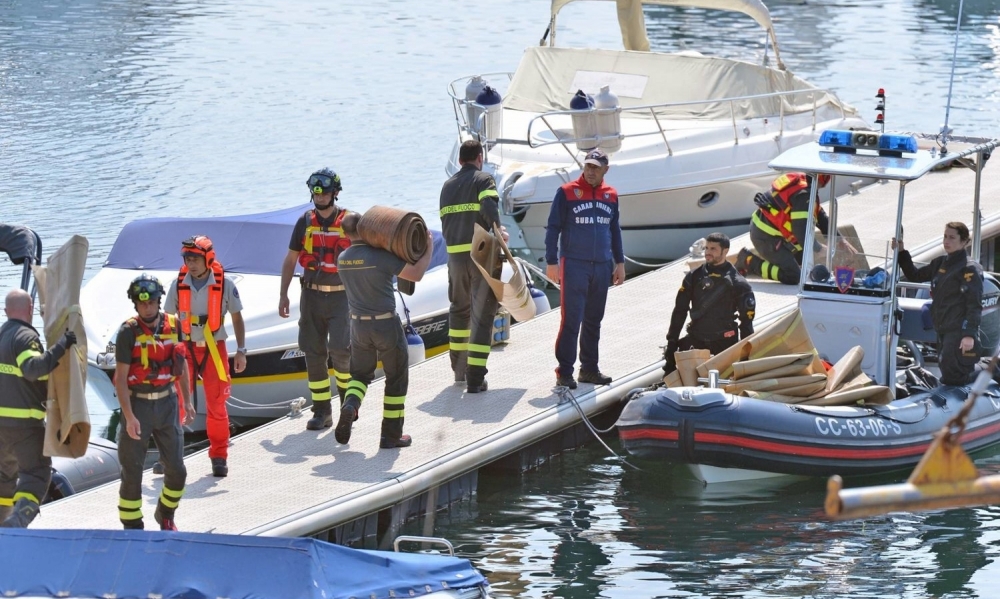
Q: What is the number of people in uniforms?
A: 10